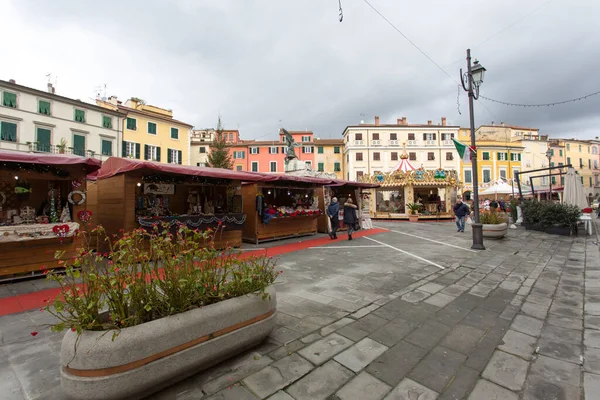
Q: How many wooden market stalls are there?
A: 4